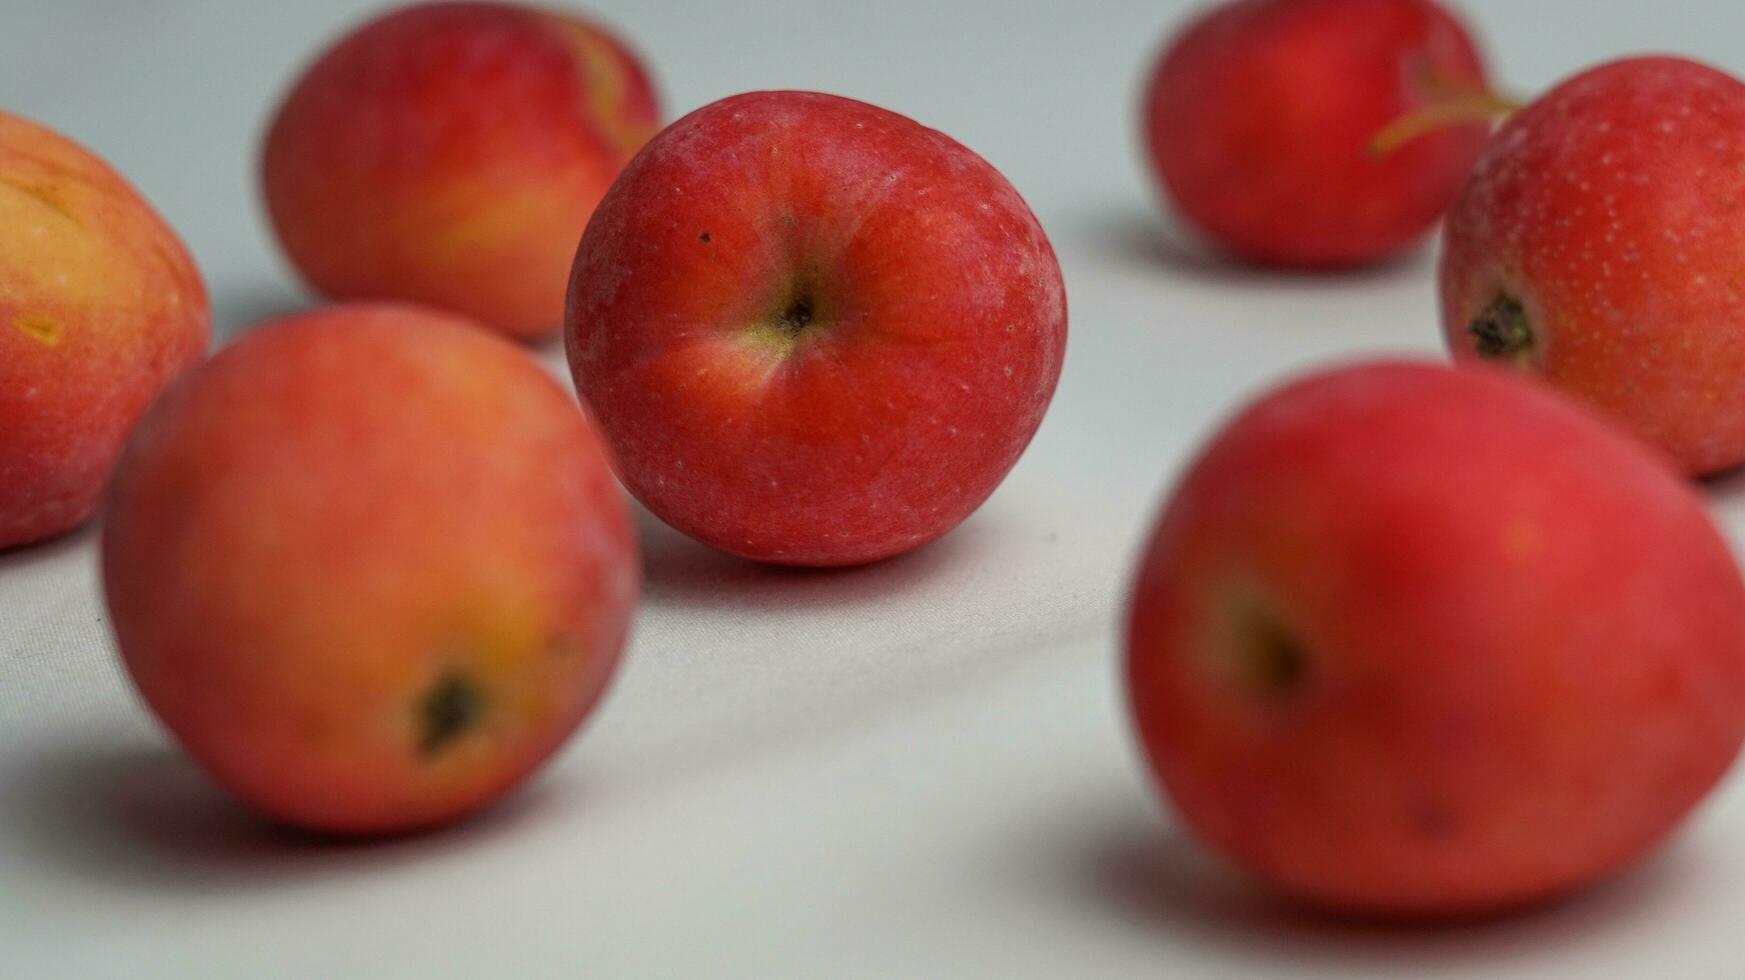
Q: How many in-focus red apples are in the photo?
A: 1